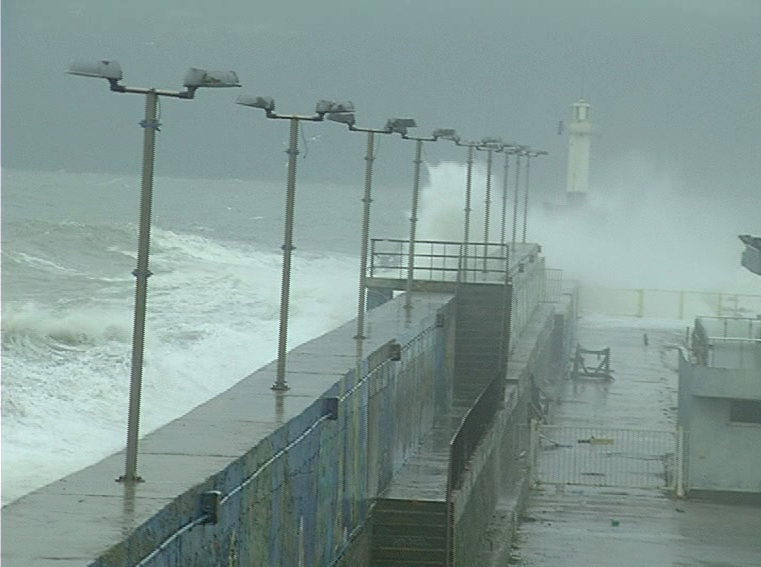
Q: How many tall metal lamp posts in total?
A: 9